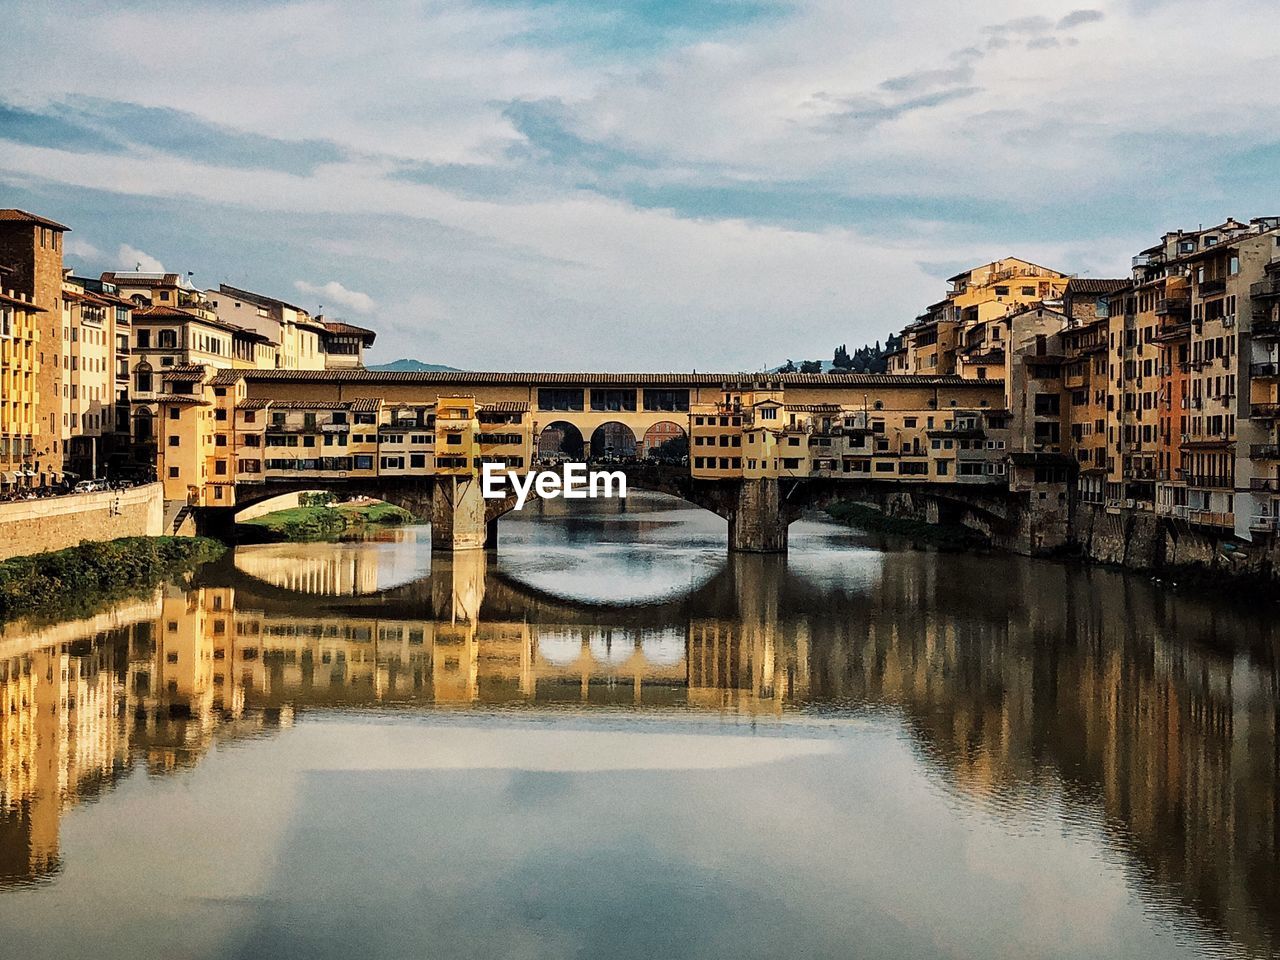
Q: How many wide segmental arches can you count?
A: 3